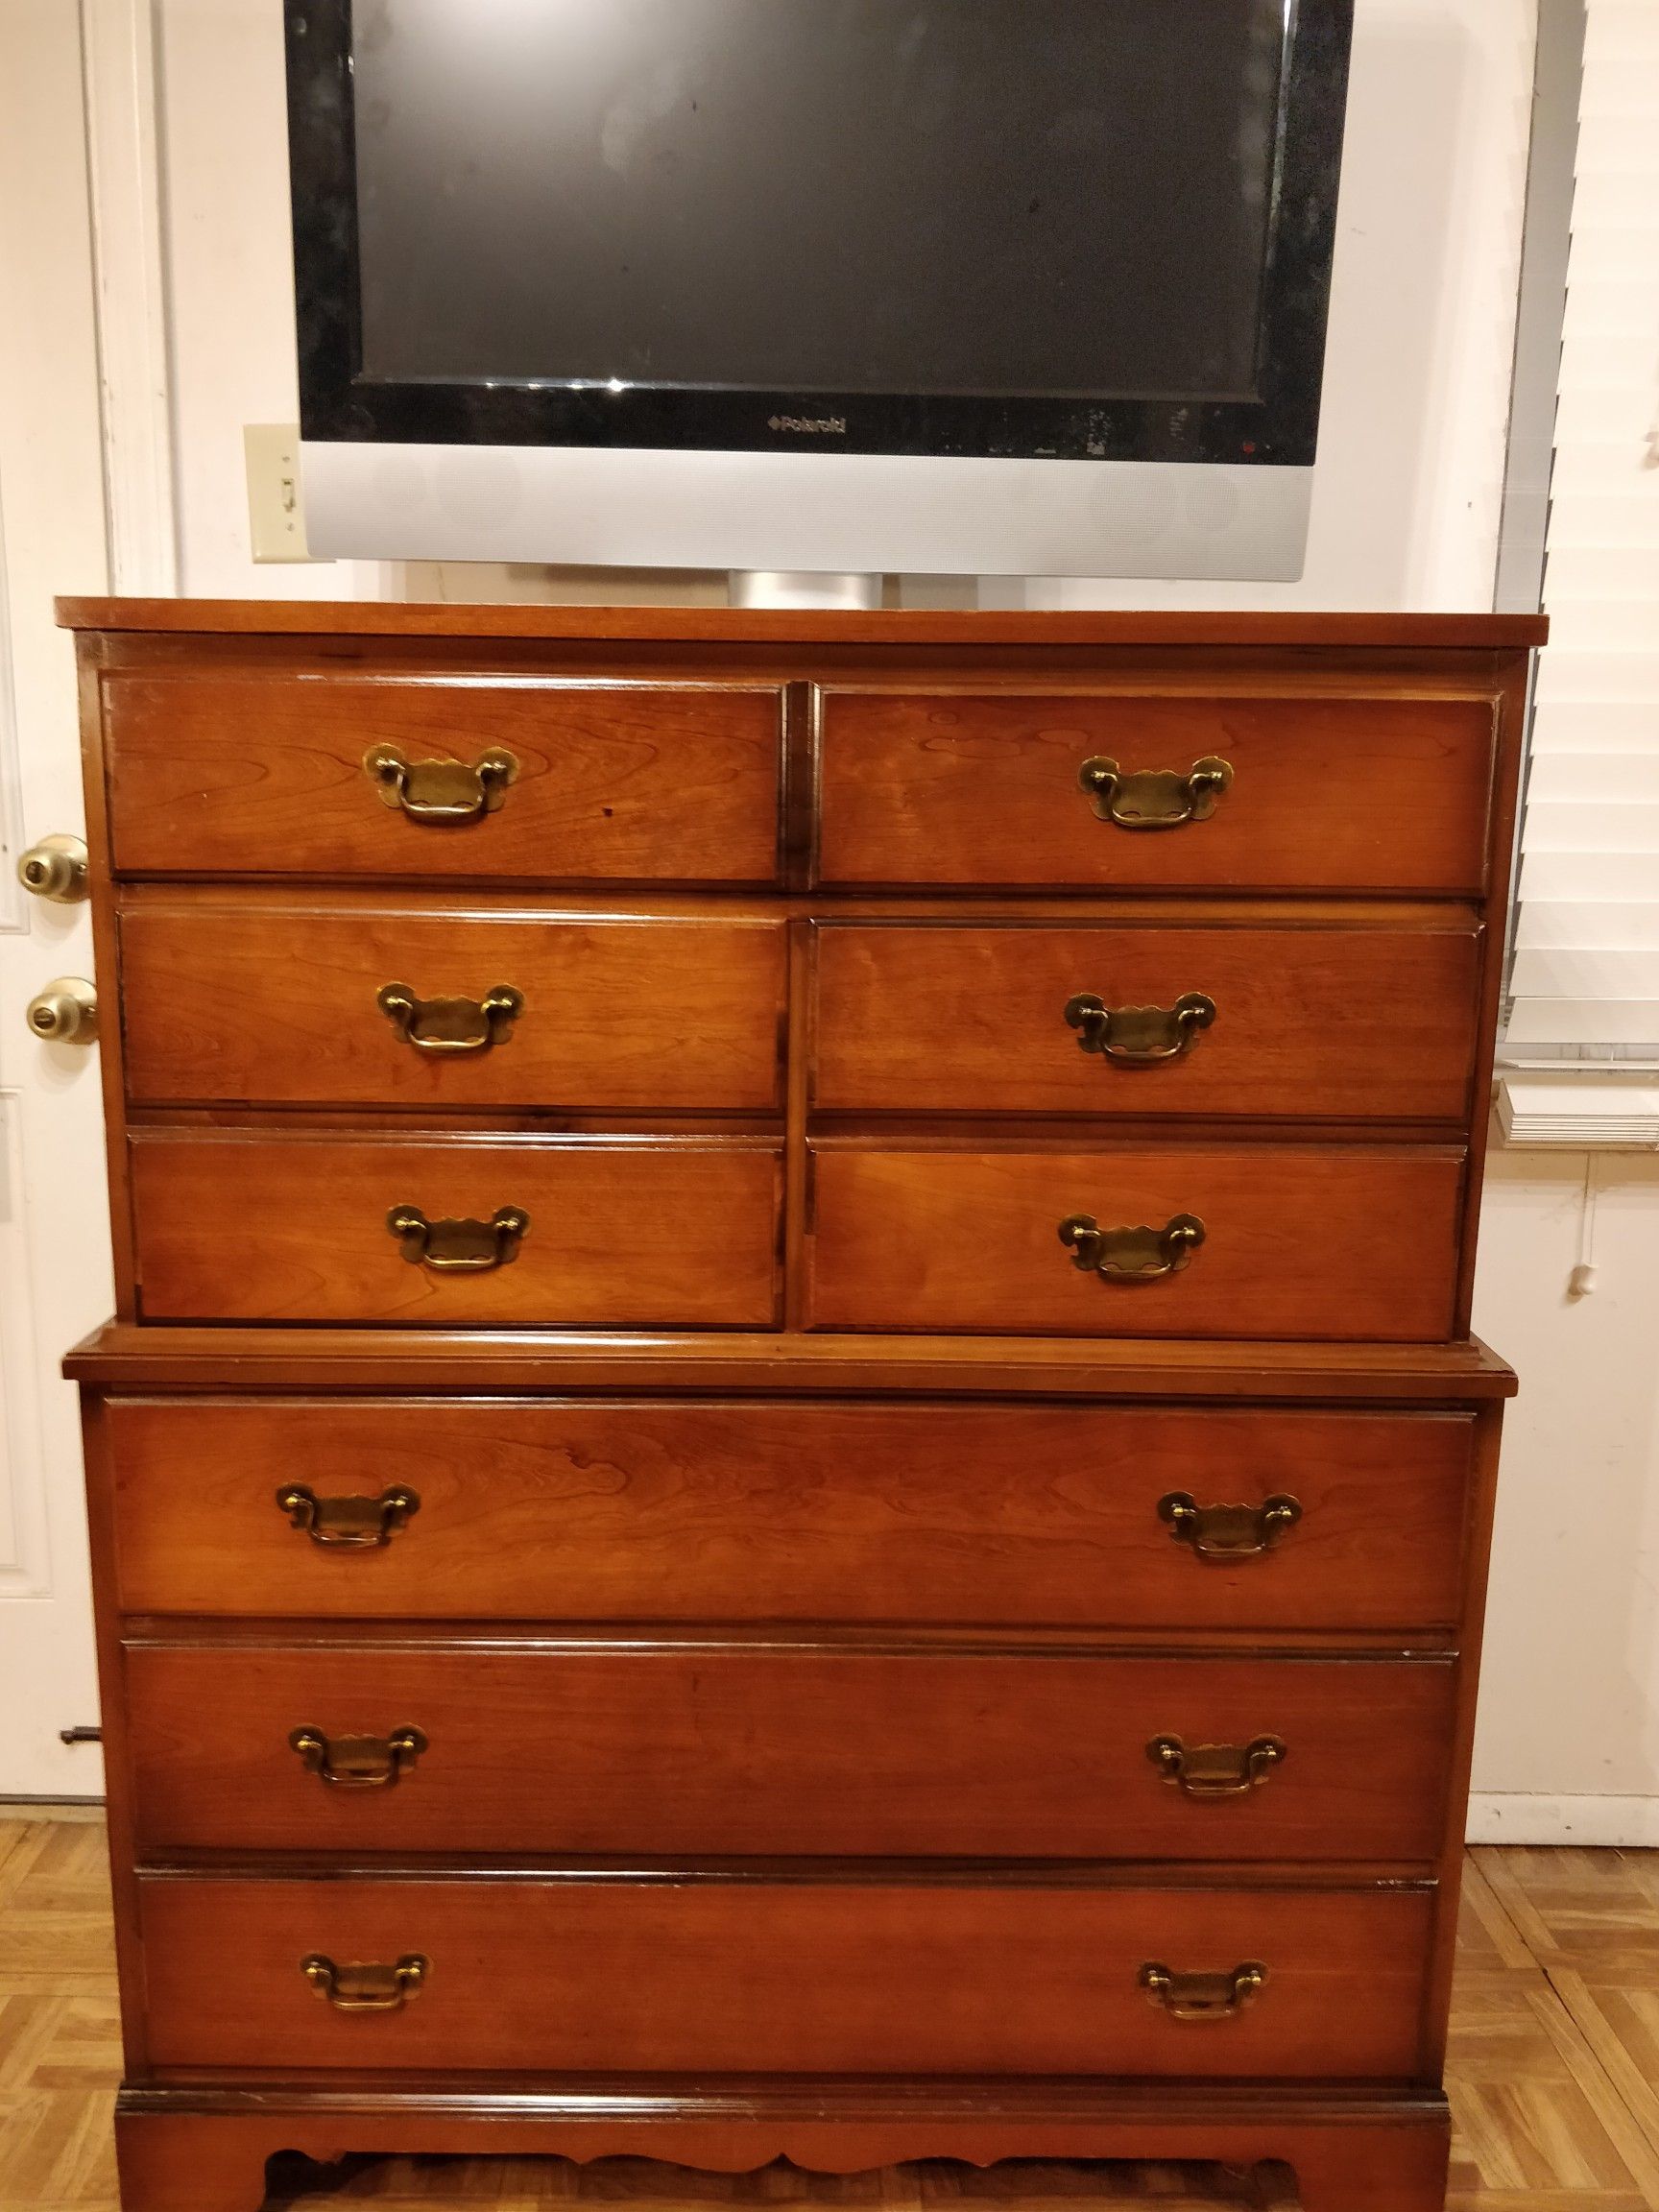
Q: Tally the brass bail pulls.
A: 12